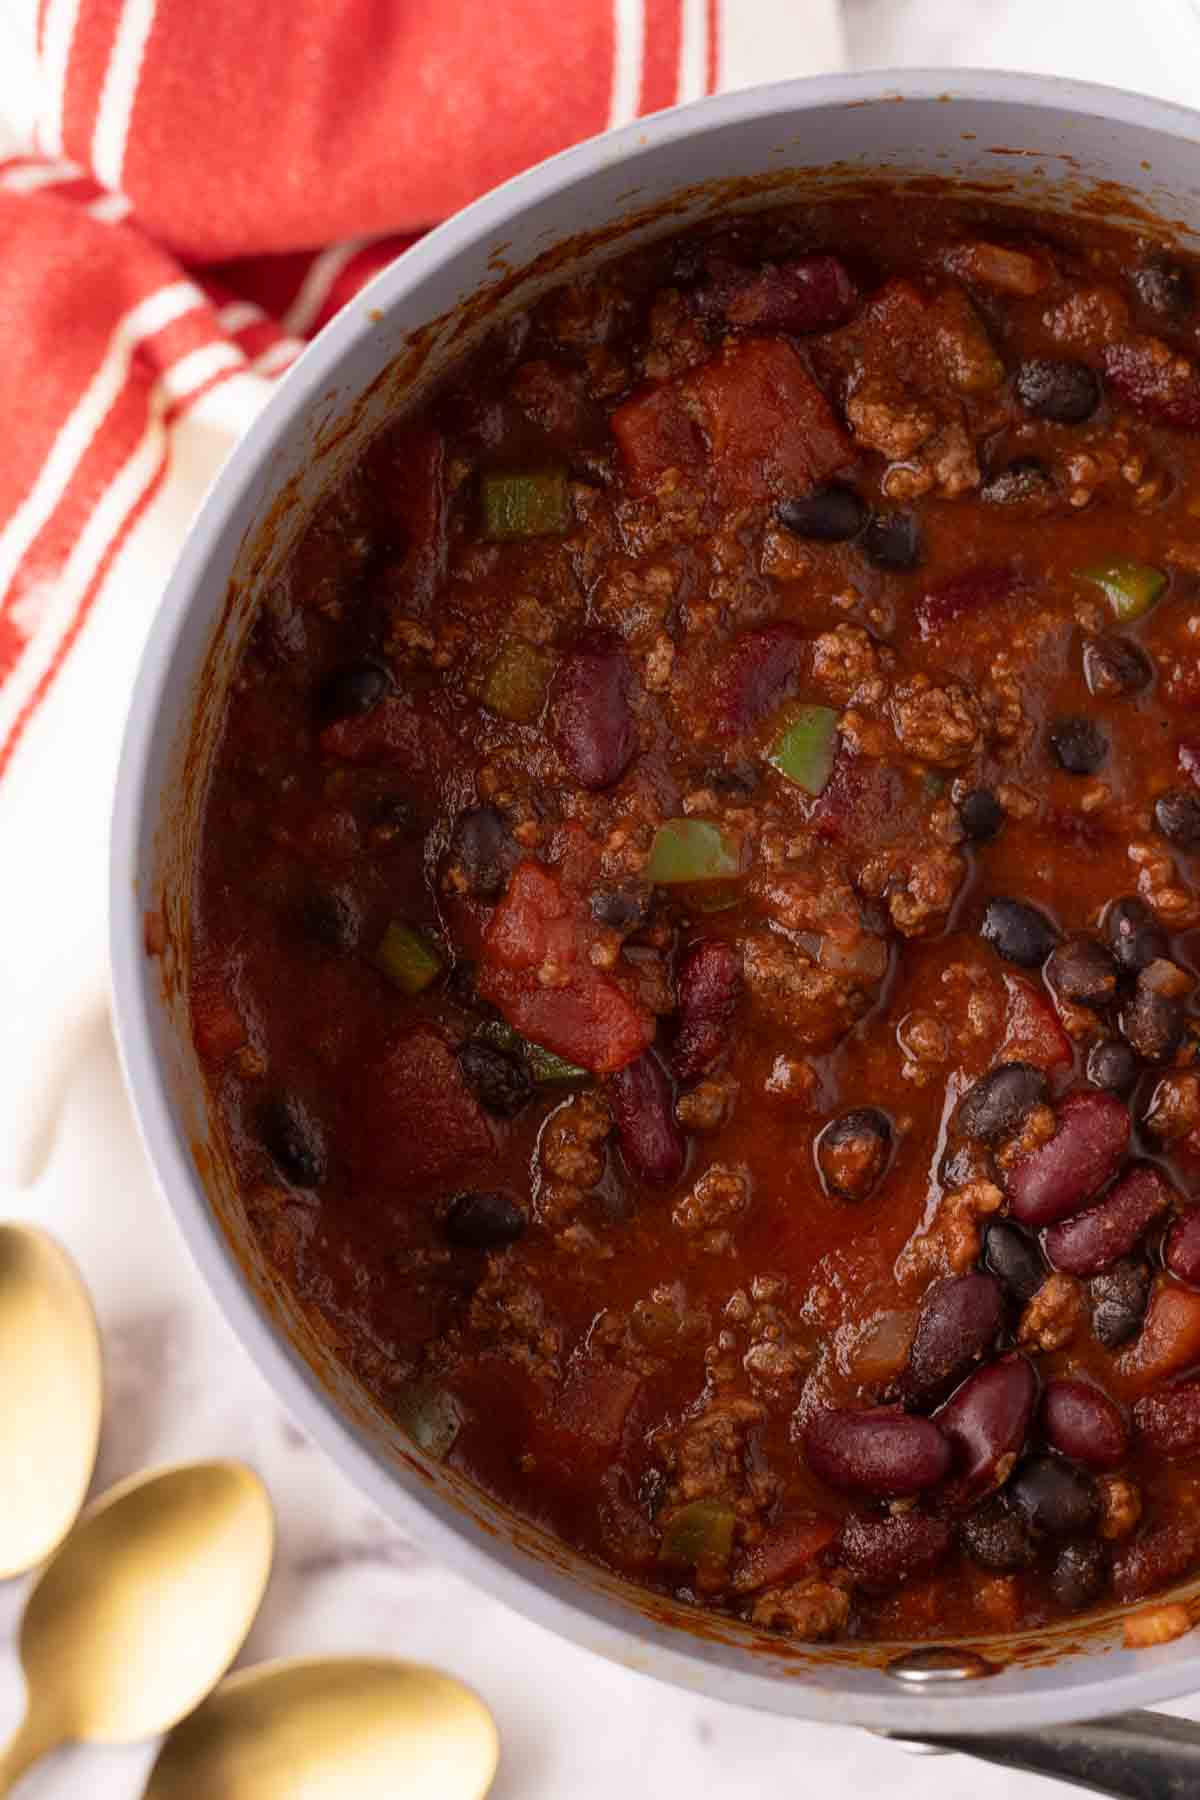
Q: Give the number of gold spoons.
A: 3